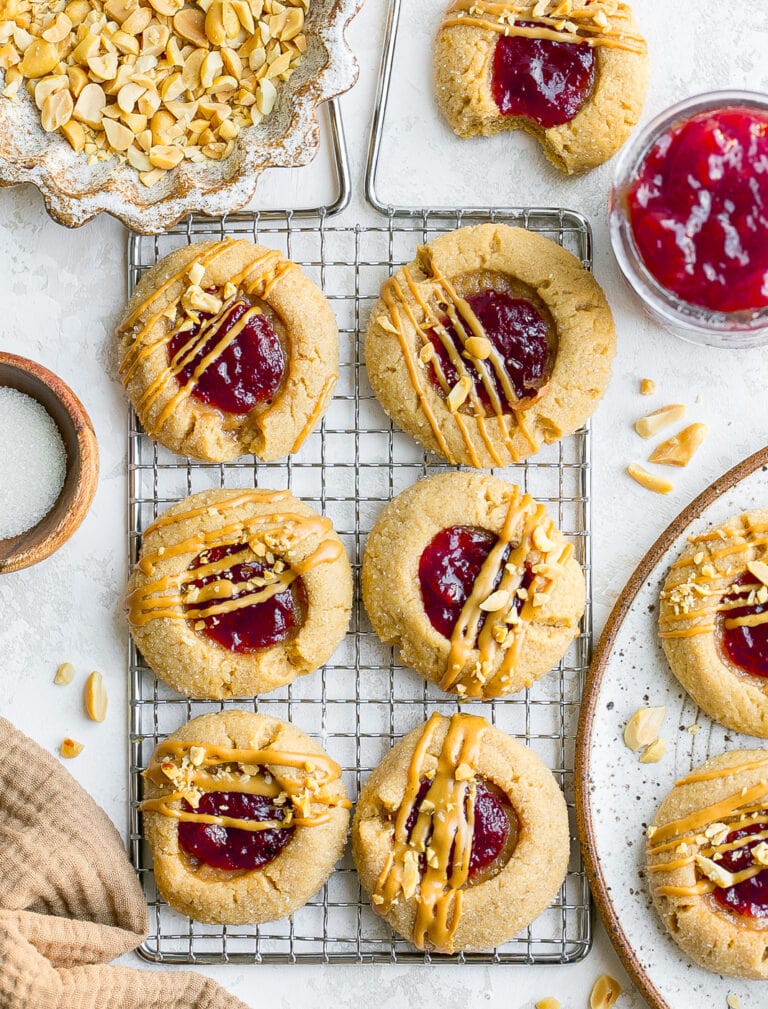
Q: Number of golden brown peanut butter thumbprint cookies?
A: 9